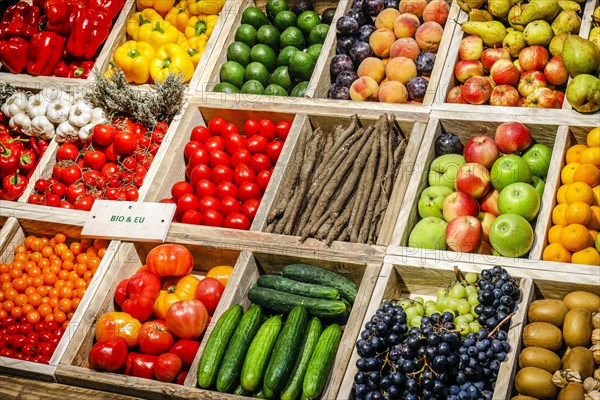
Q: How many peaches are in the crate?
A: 11